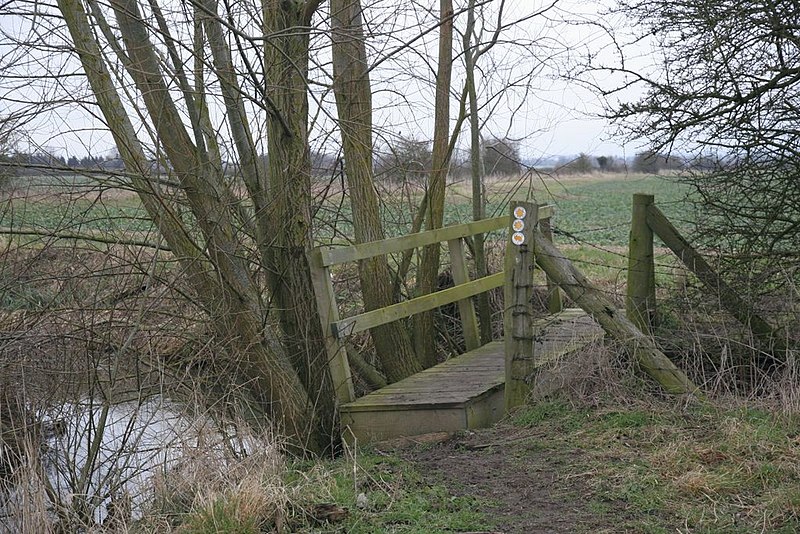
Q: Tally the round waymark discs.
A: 3